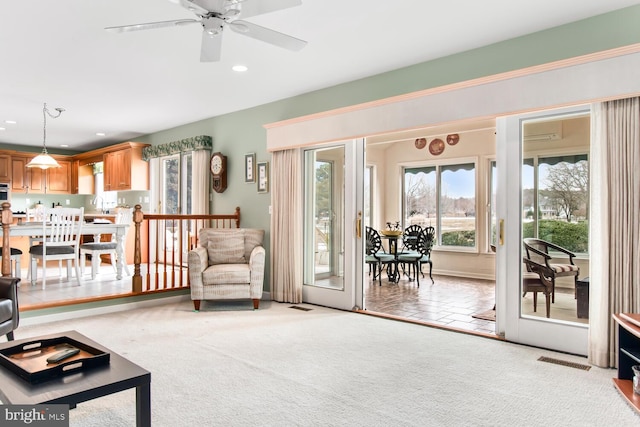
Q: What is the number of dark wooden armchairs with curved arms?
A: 2